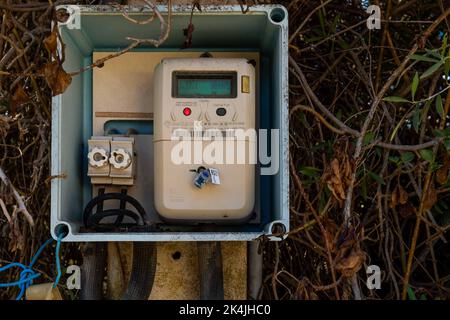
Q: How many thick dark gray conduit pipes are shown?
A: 3